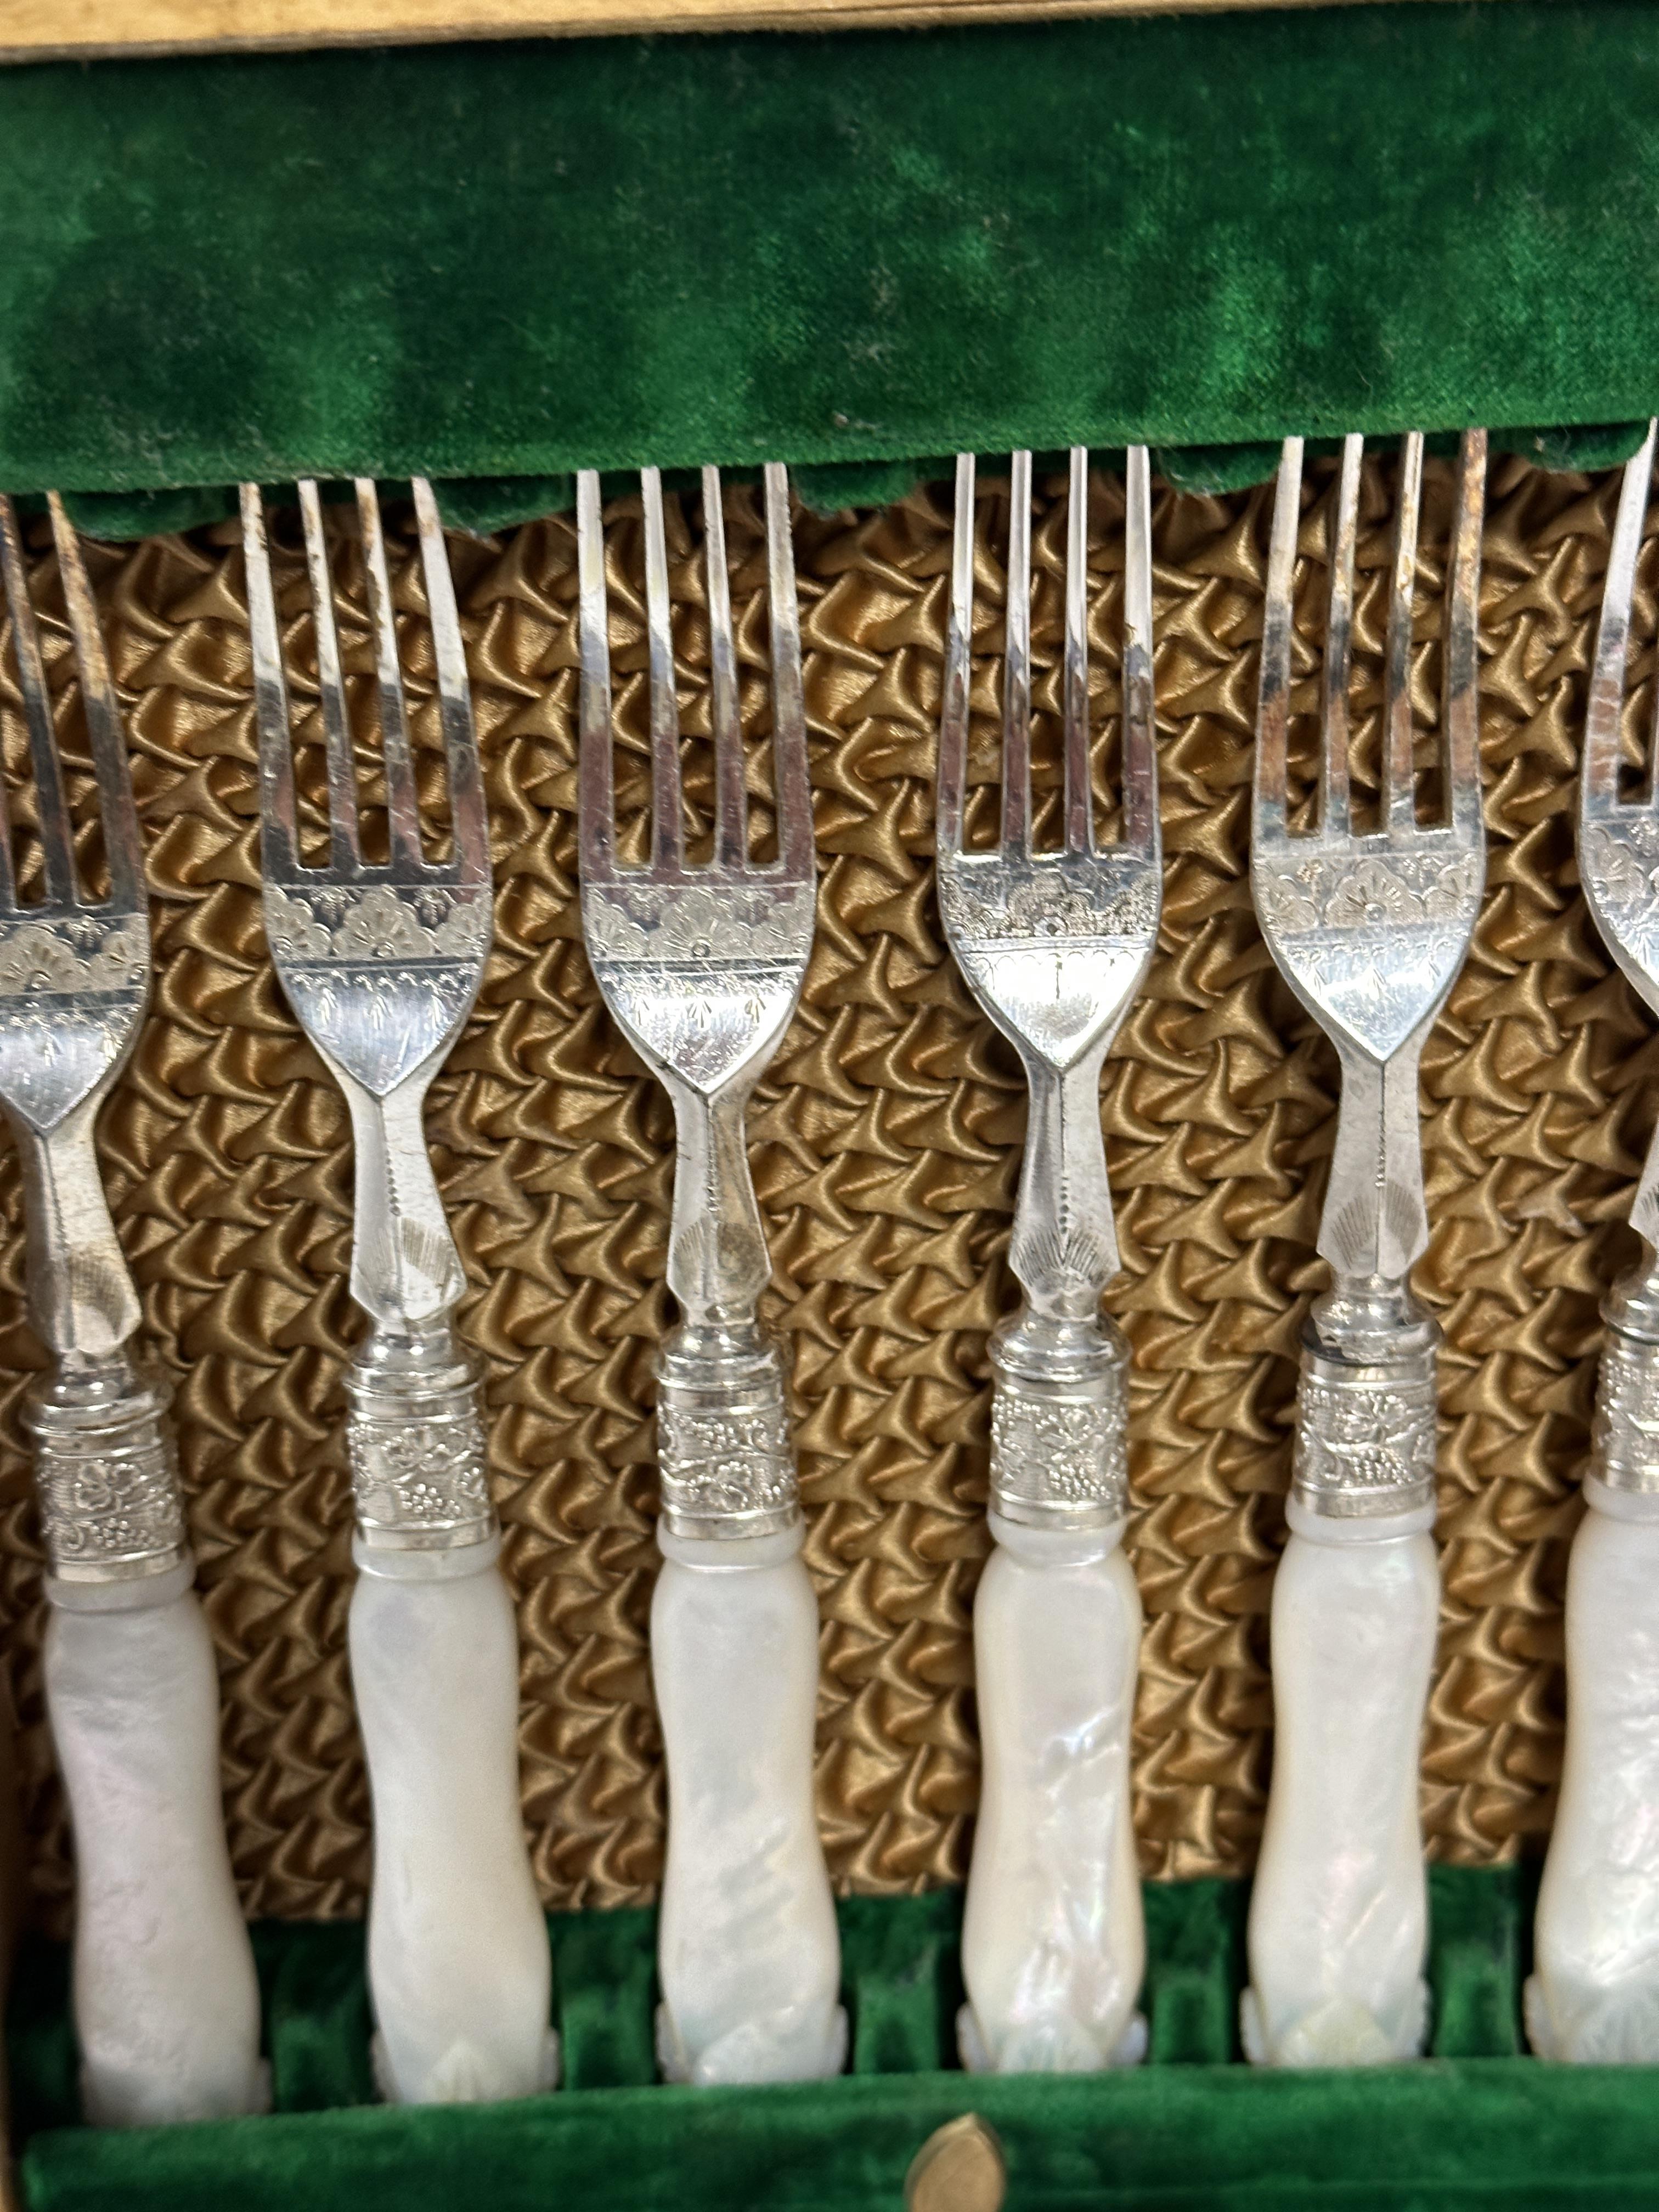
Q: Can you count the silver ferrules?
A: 6